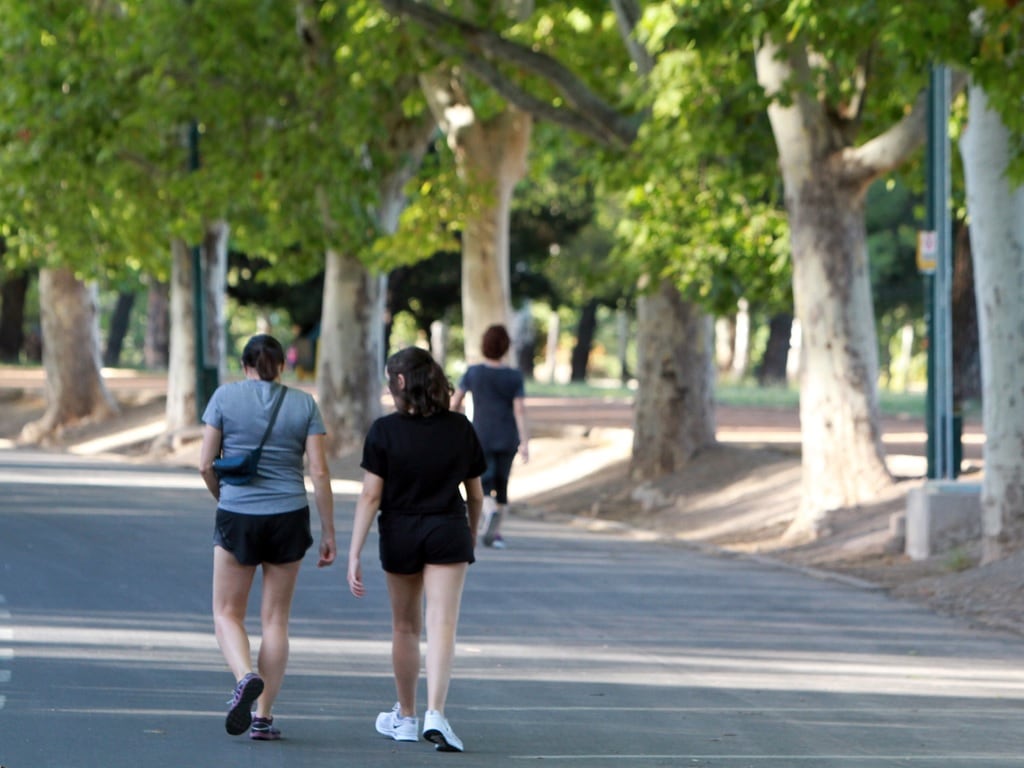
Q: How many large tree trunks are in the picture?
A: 7